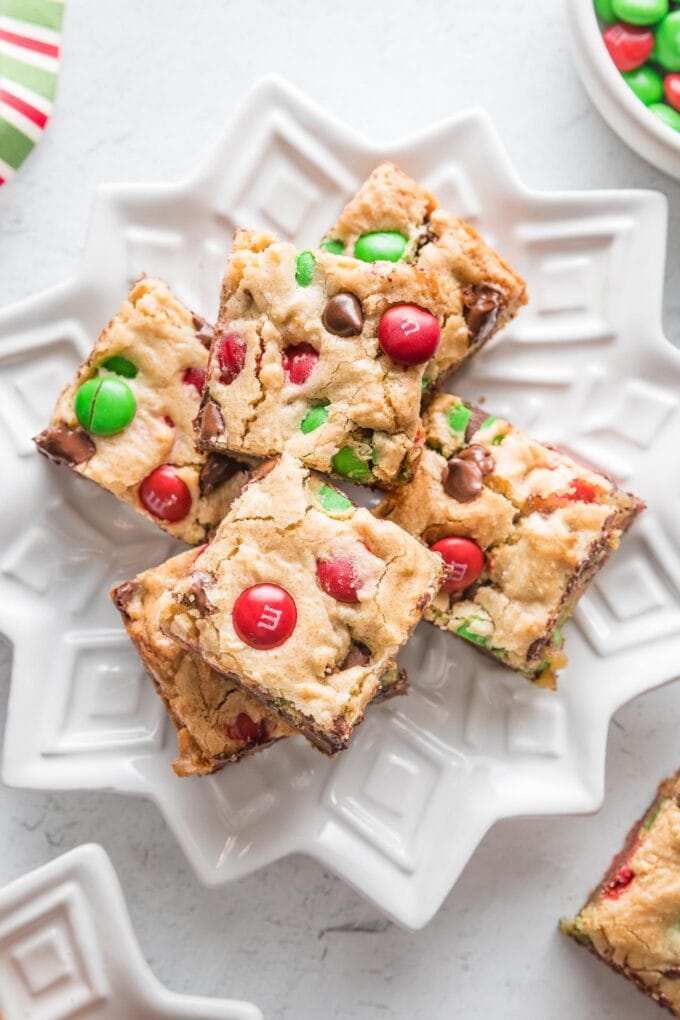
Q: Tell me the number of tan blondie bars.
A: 7